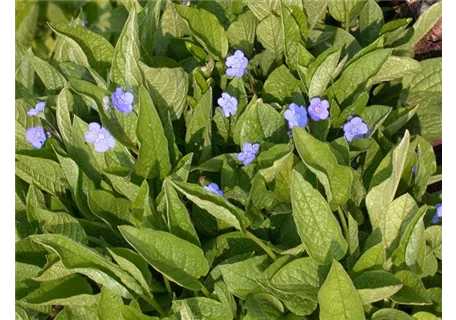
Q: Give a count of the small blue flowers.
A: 12